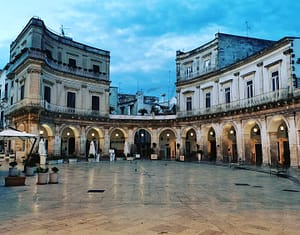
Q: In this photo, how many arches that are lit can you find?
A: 11